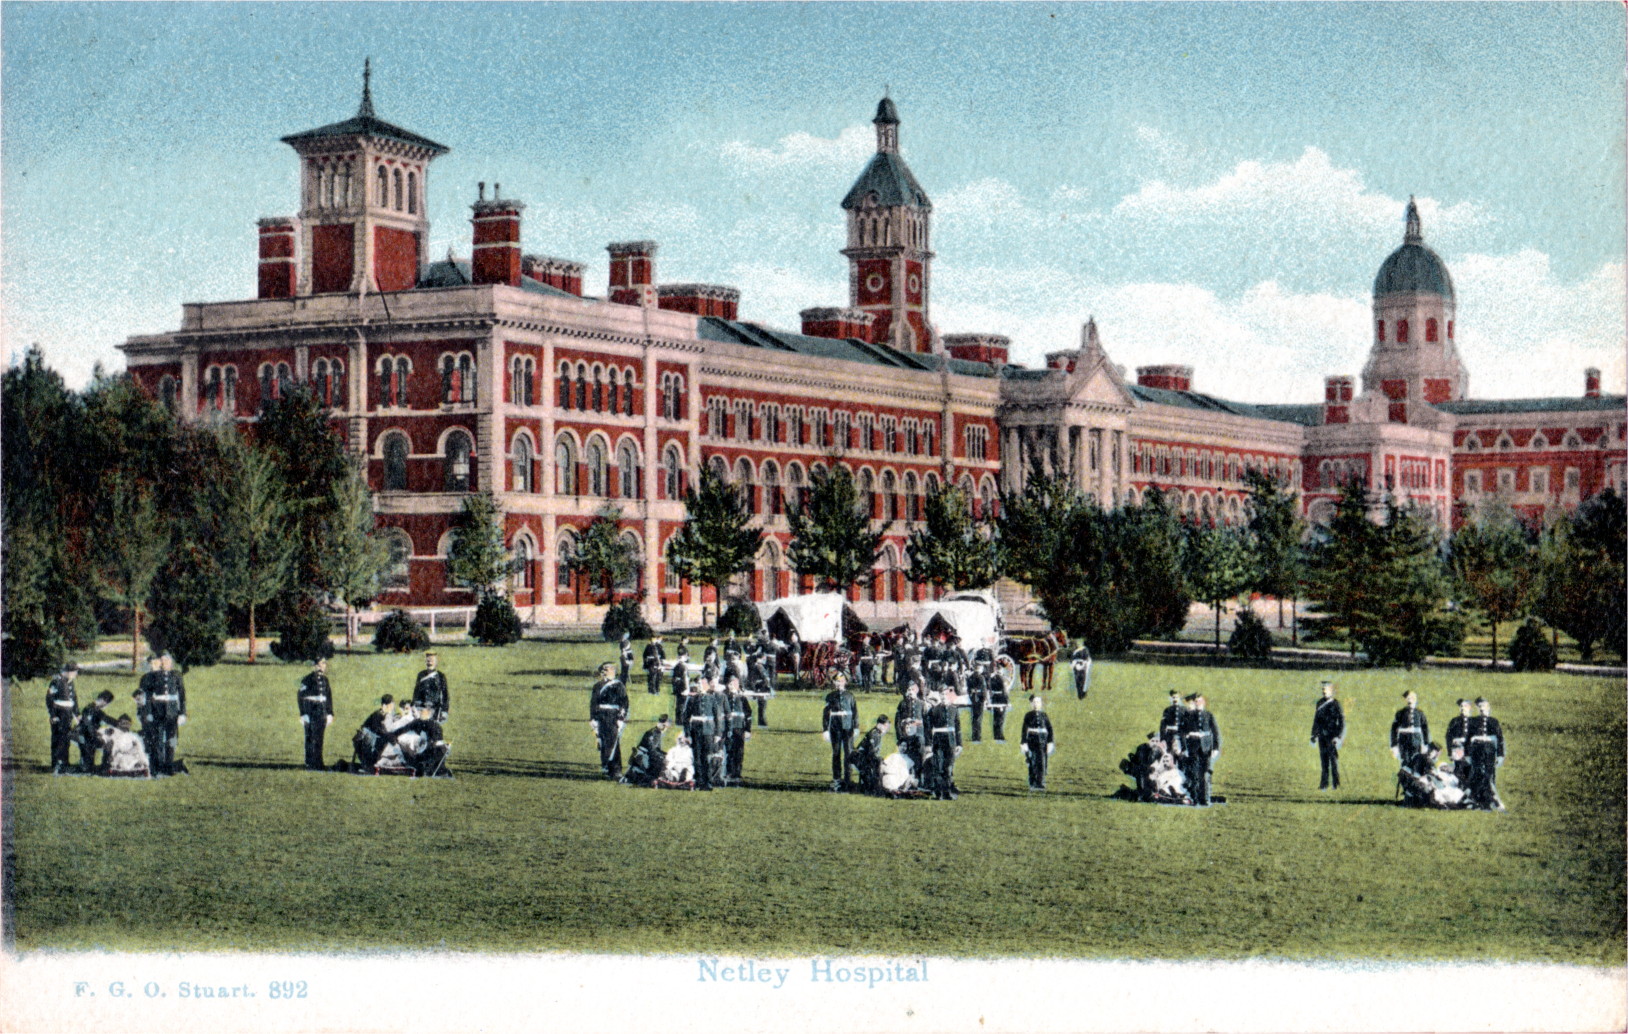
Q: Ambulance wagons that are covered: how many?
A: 2